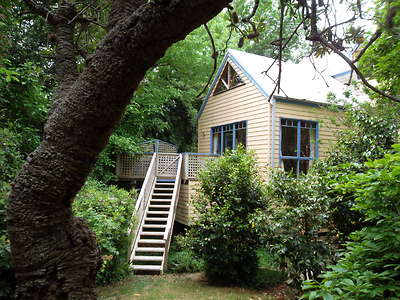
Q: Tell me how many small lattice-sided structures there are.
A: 1